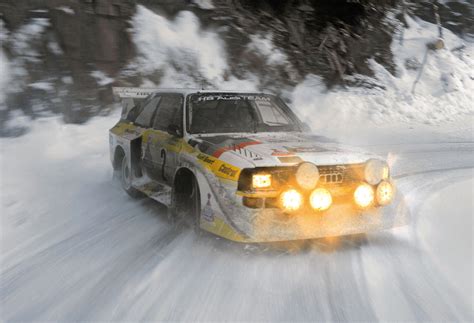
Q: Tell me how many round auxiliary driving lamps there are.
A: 6